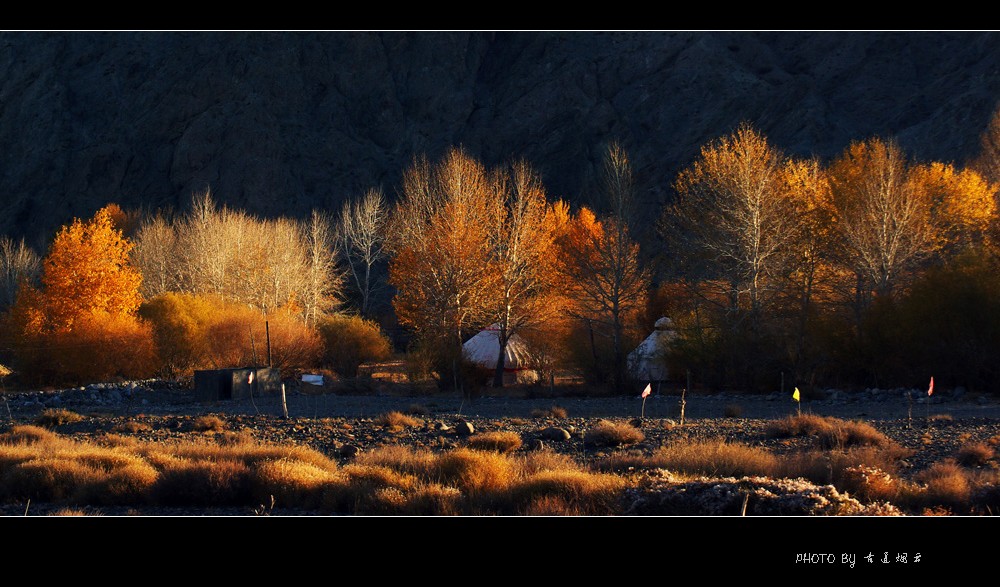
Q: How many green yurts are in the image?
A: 0